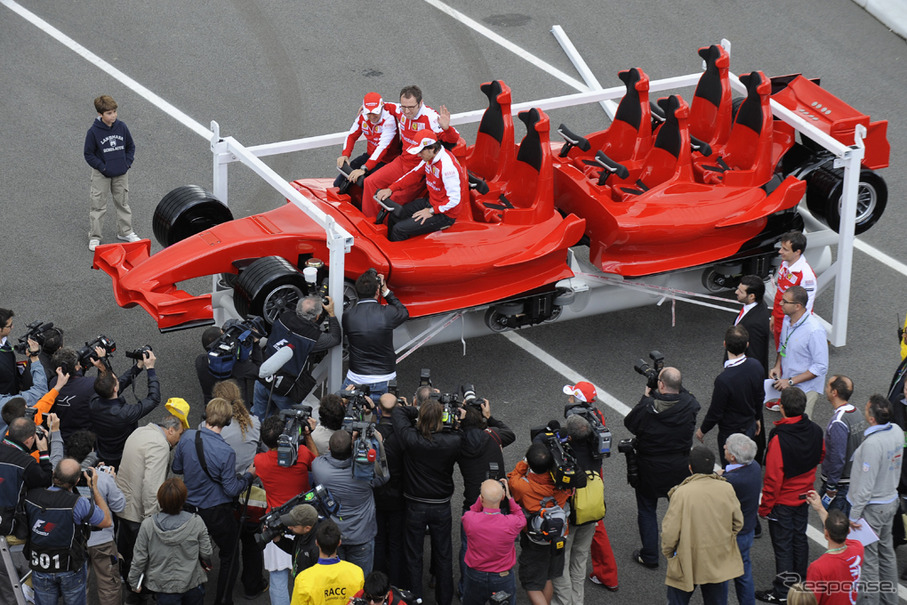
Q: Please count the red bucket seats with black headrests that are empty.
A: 6